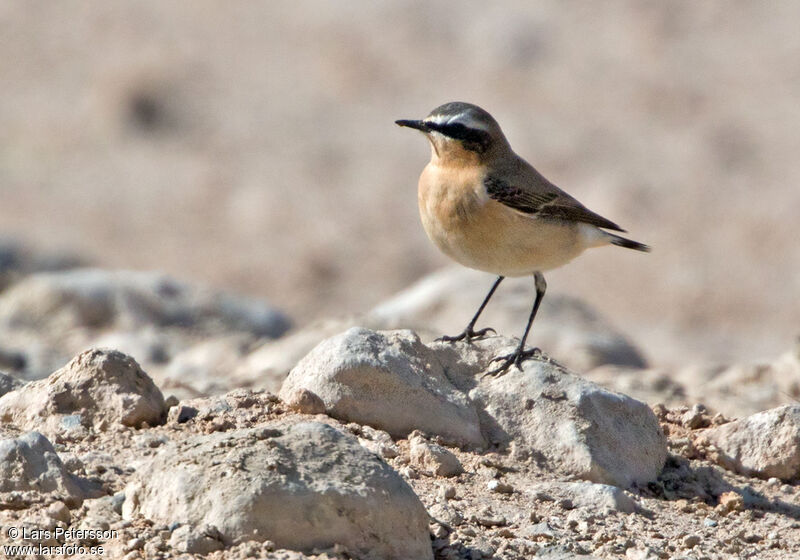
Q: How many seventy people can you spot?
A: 0